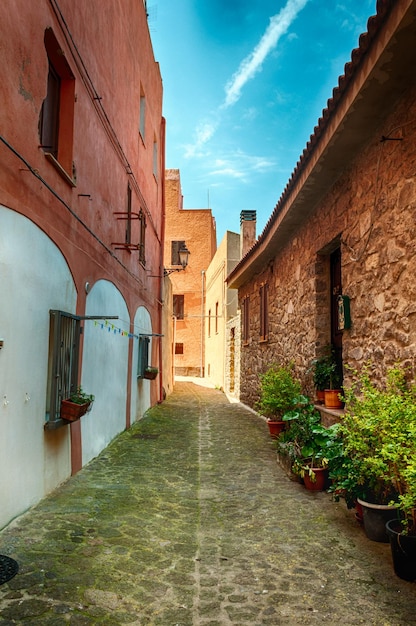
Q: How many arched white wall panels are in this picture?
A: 3